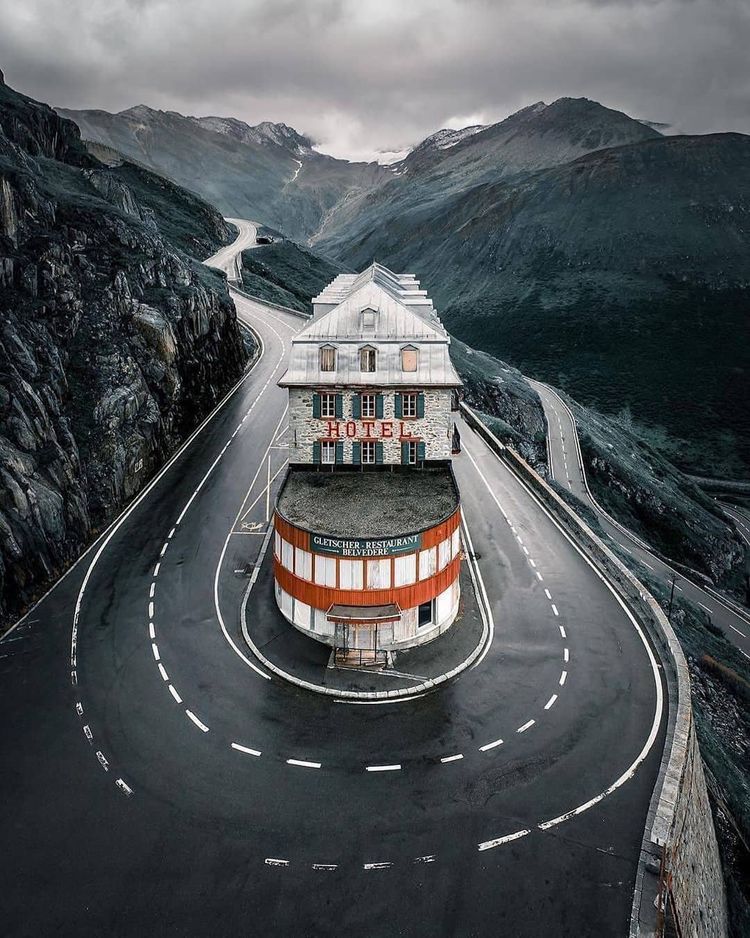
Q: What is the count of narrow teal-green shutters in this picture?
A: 12